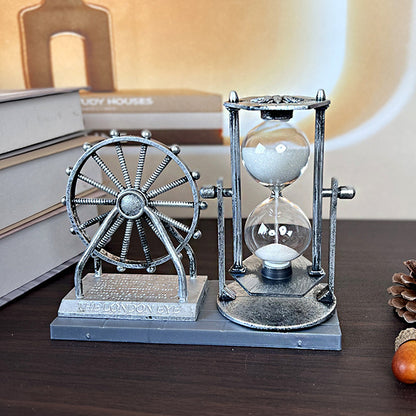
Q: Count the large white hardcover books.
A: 3